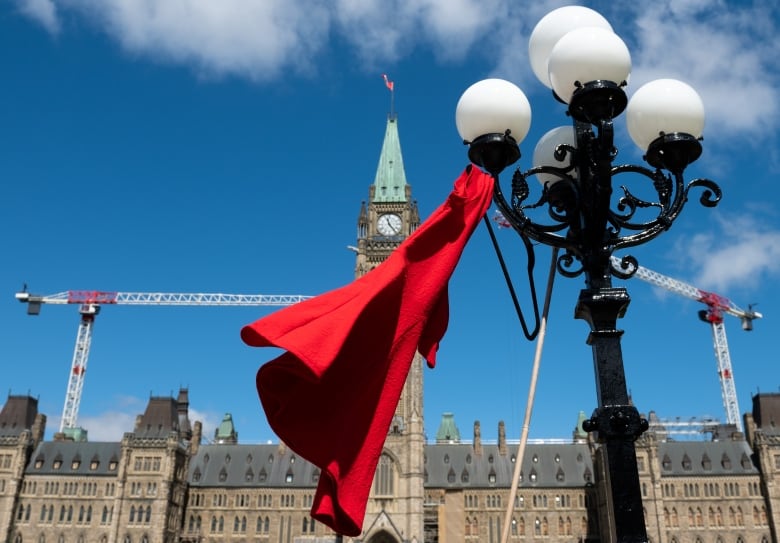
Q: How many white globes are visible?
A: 5